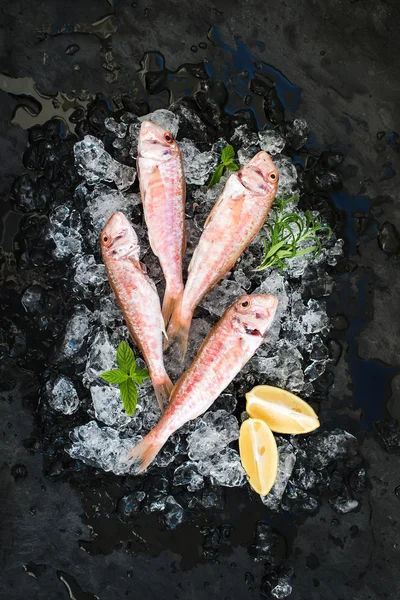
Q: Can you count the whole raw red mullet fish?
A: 4